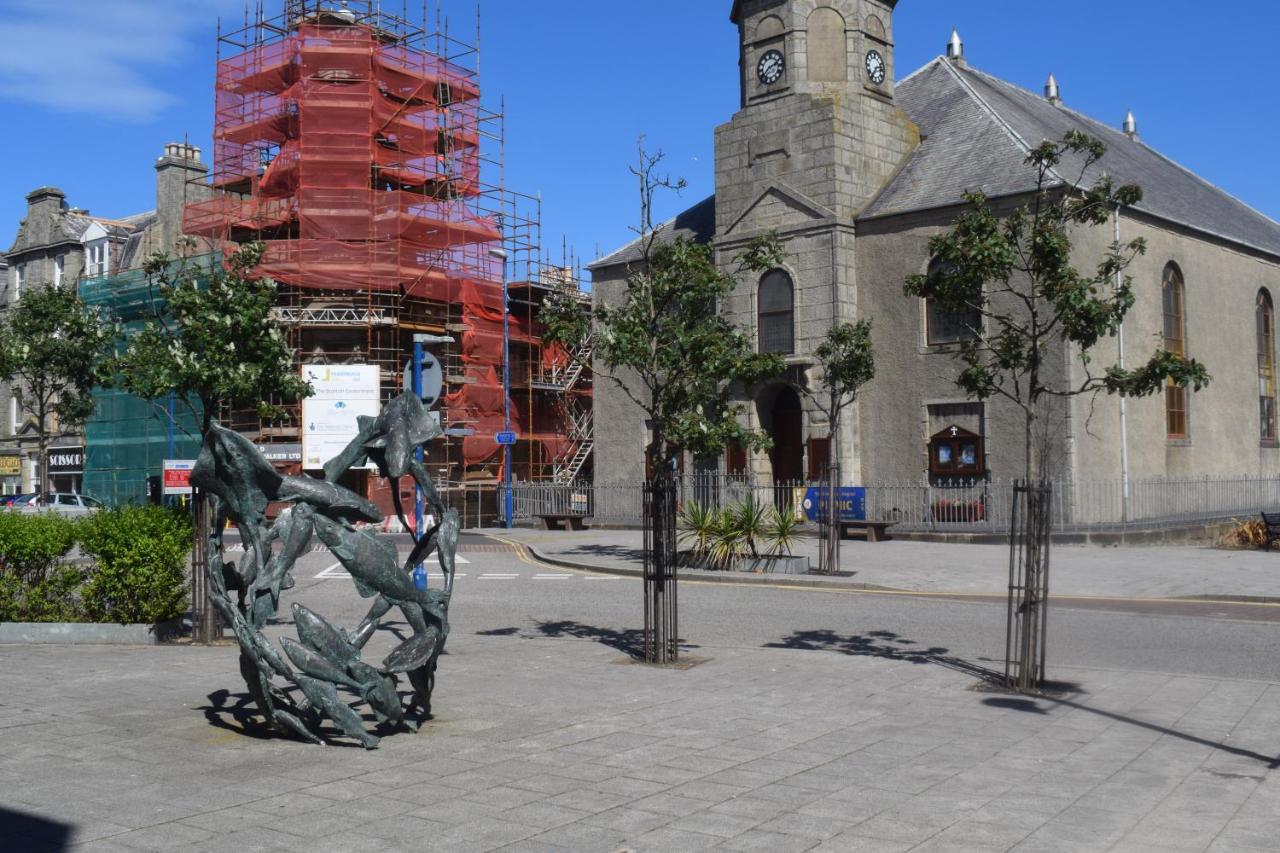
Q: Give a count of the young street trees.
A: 5